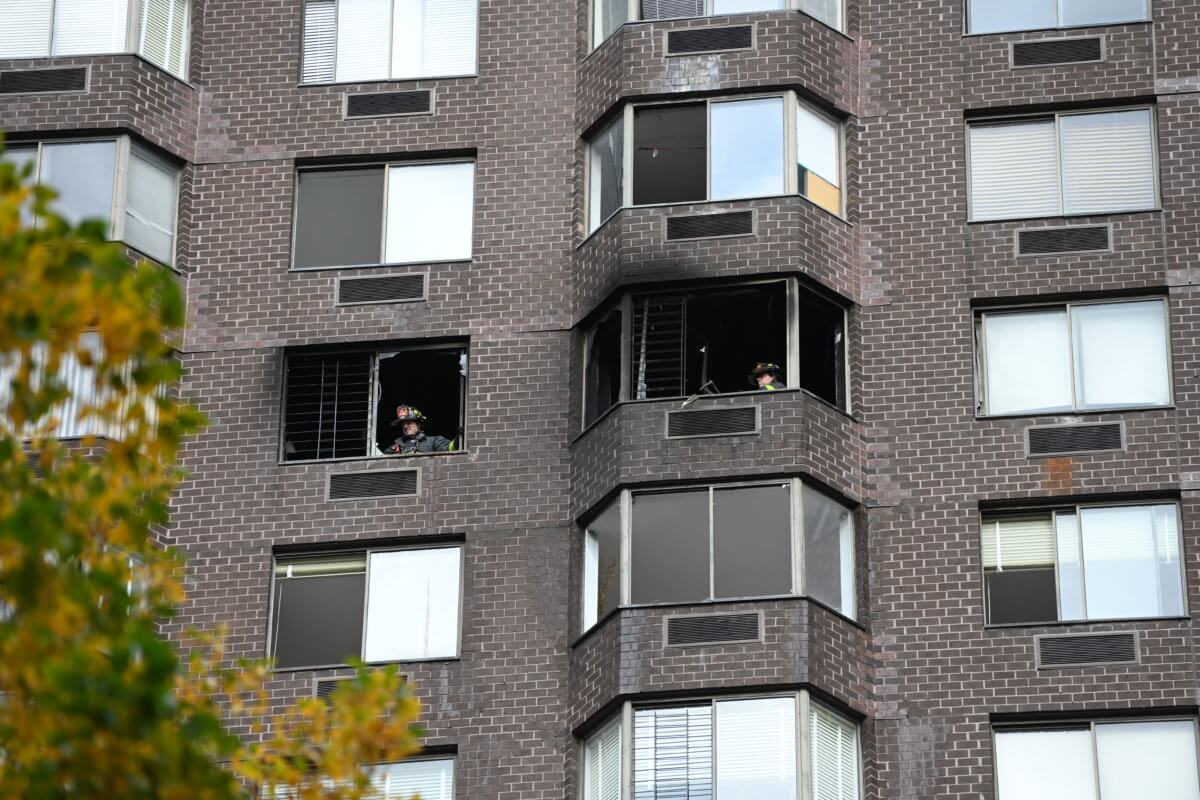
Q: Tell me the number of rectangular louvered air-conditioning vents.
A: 13